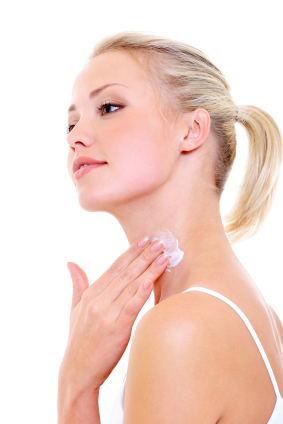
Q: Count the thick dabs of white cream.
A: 1